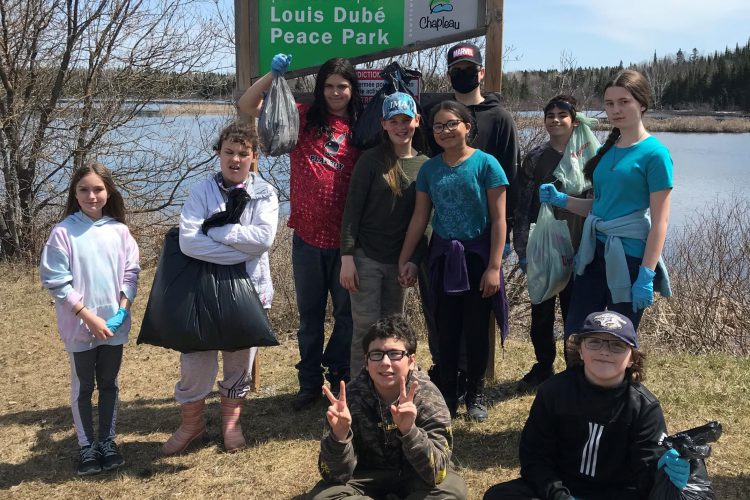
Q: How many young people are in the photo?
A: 10